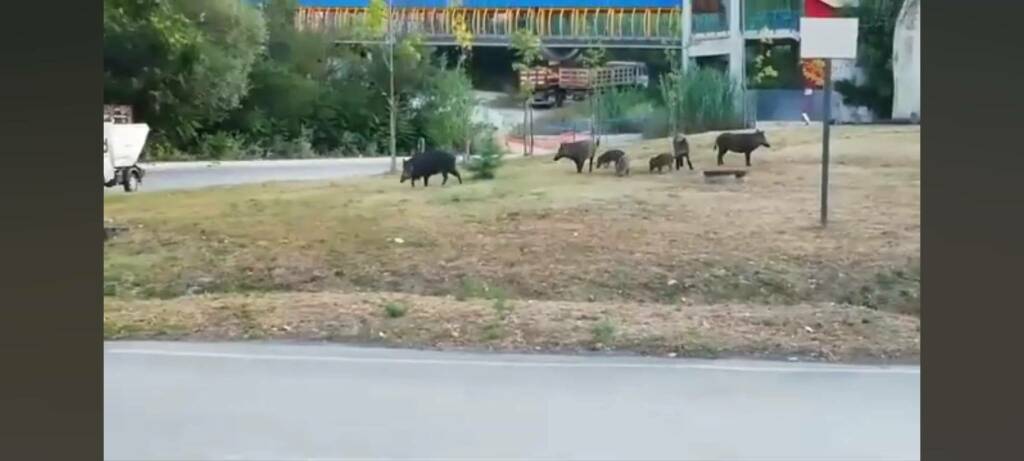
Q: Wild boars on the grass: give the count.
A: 7